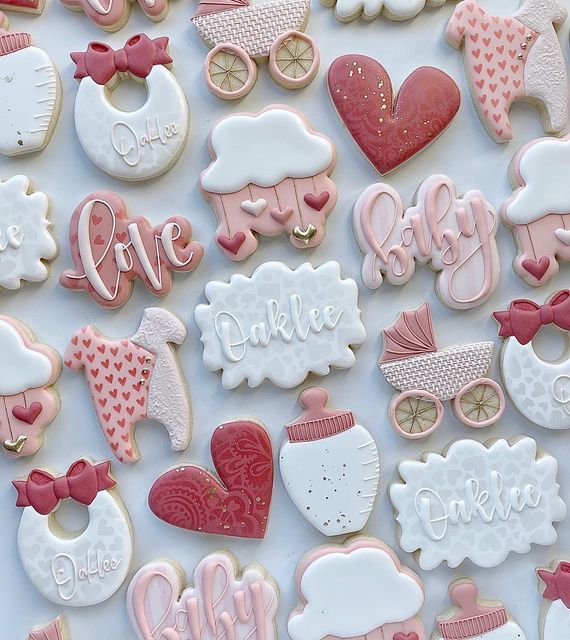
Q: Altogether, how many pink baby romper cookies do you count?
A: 2